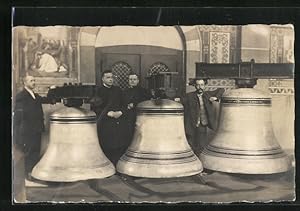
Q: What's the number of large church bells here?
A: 3